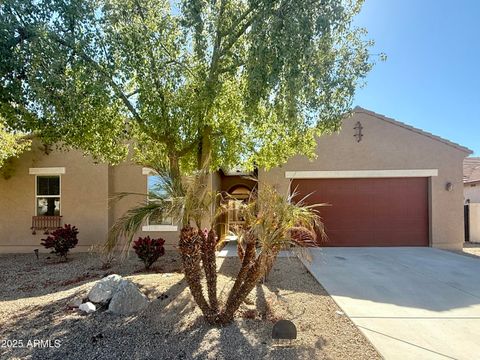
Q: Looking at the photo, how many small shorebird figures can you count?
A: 0